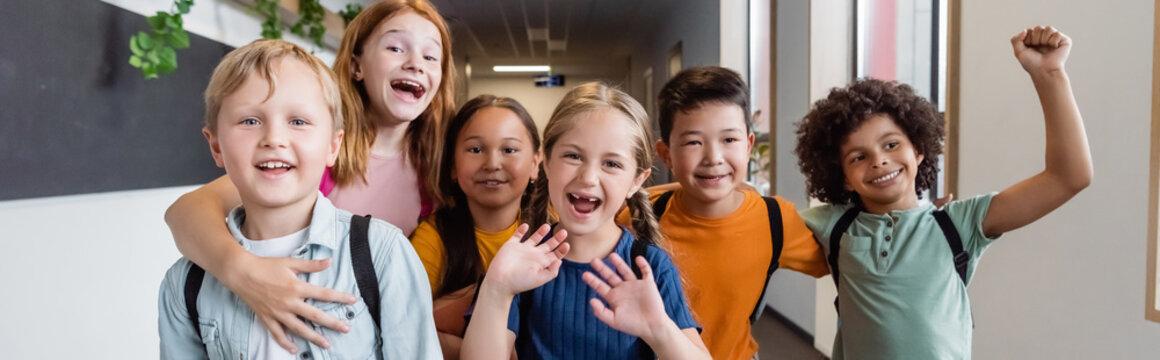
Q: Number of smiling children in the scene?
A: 6